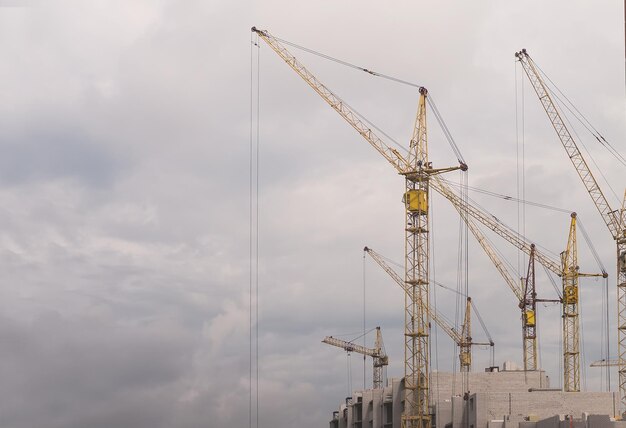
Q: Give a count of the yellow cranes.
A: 6